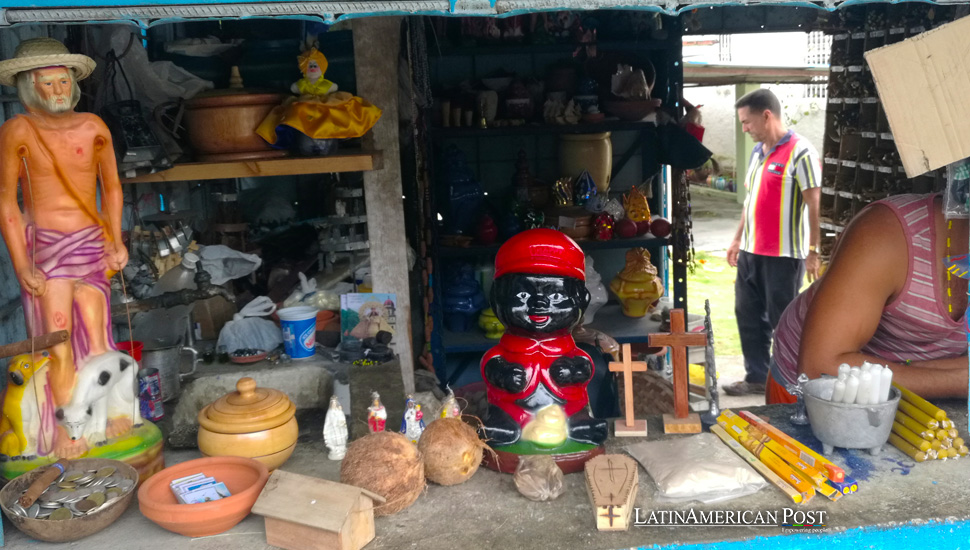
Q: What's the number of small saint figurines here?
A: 4